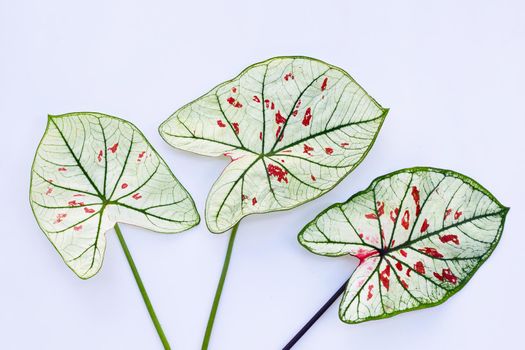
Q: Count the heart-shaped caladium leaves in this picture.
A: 3